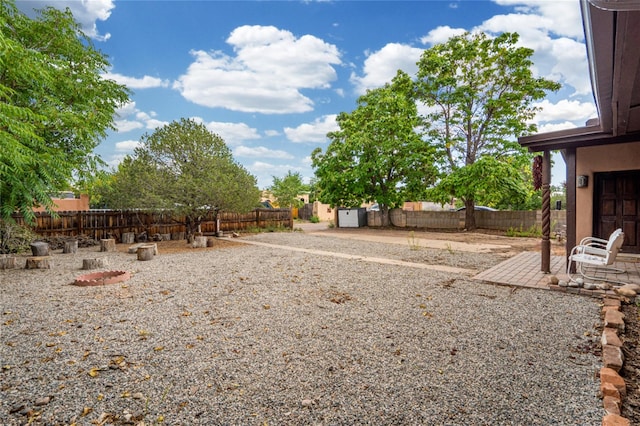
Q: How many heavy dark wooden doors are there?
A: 1